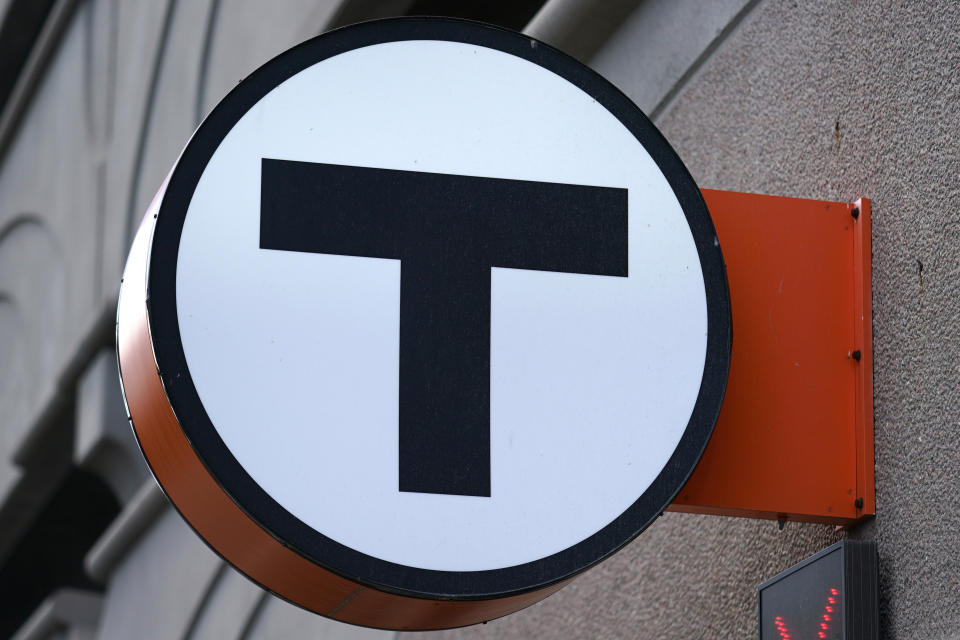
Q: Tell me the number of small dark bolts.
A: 3